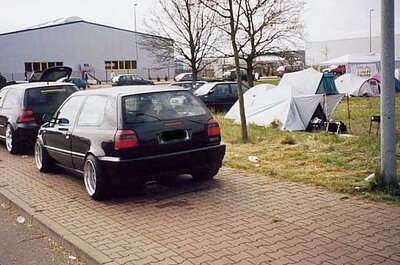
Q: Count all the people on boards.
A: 0